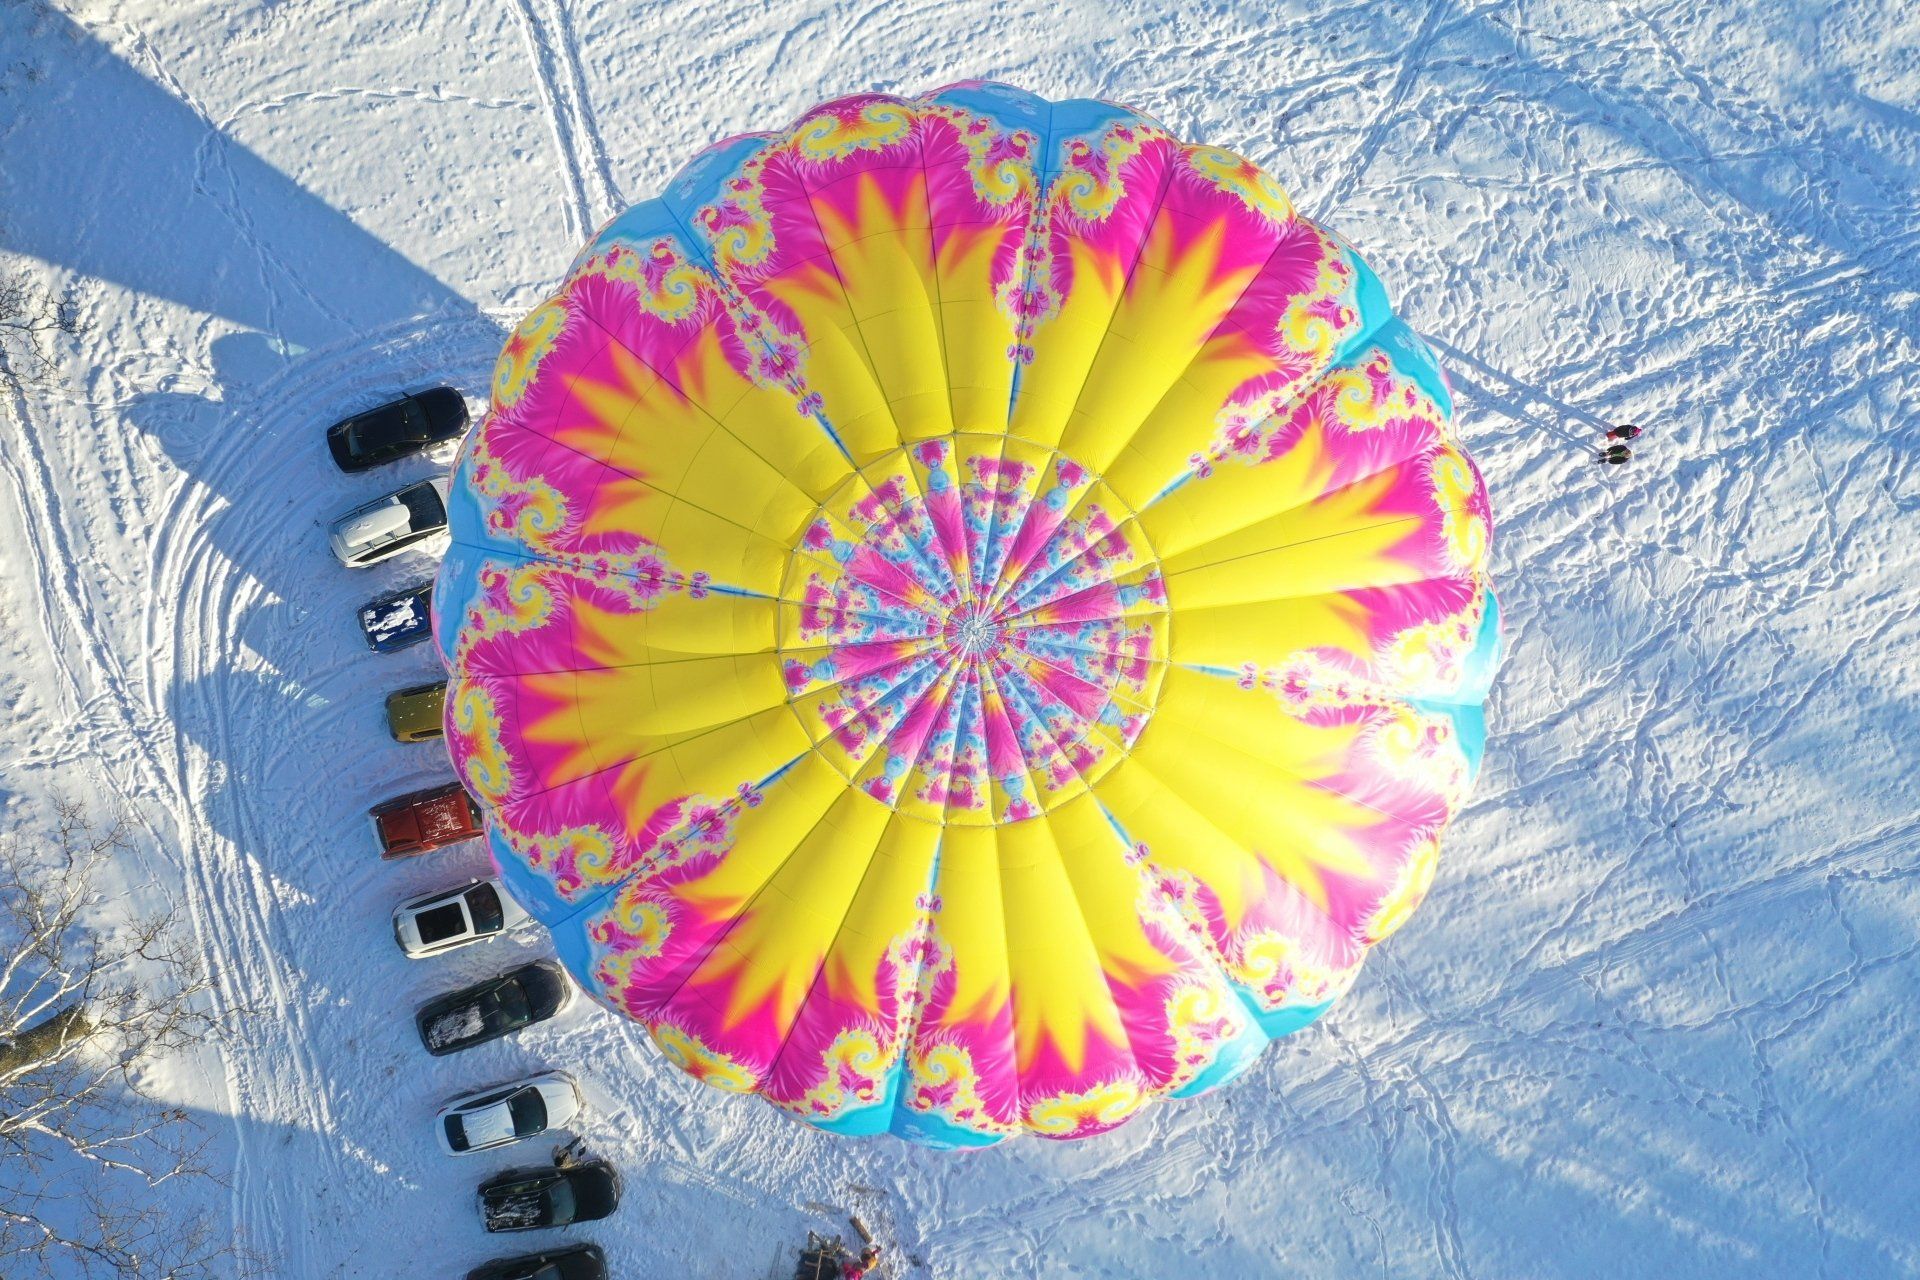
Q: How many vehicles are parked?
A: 10